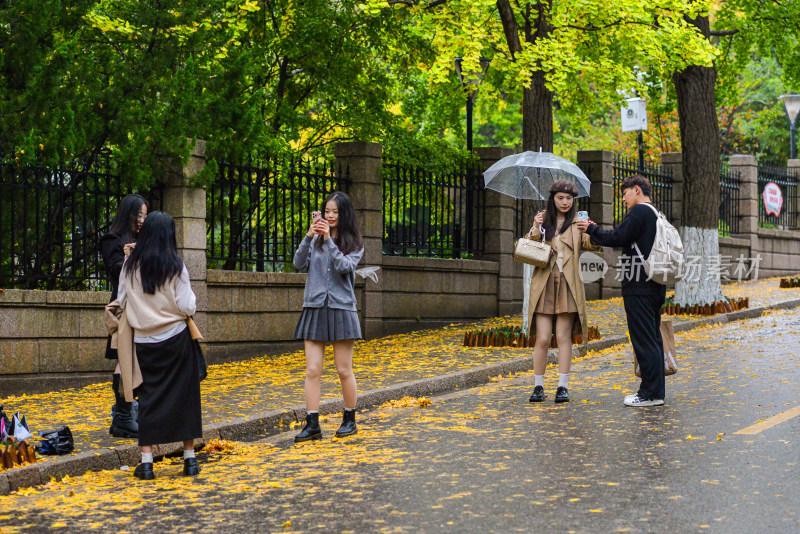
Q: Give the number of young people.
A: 5